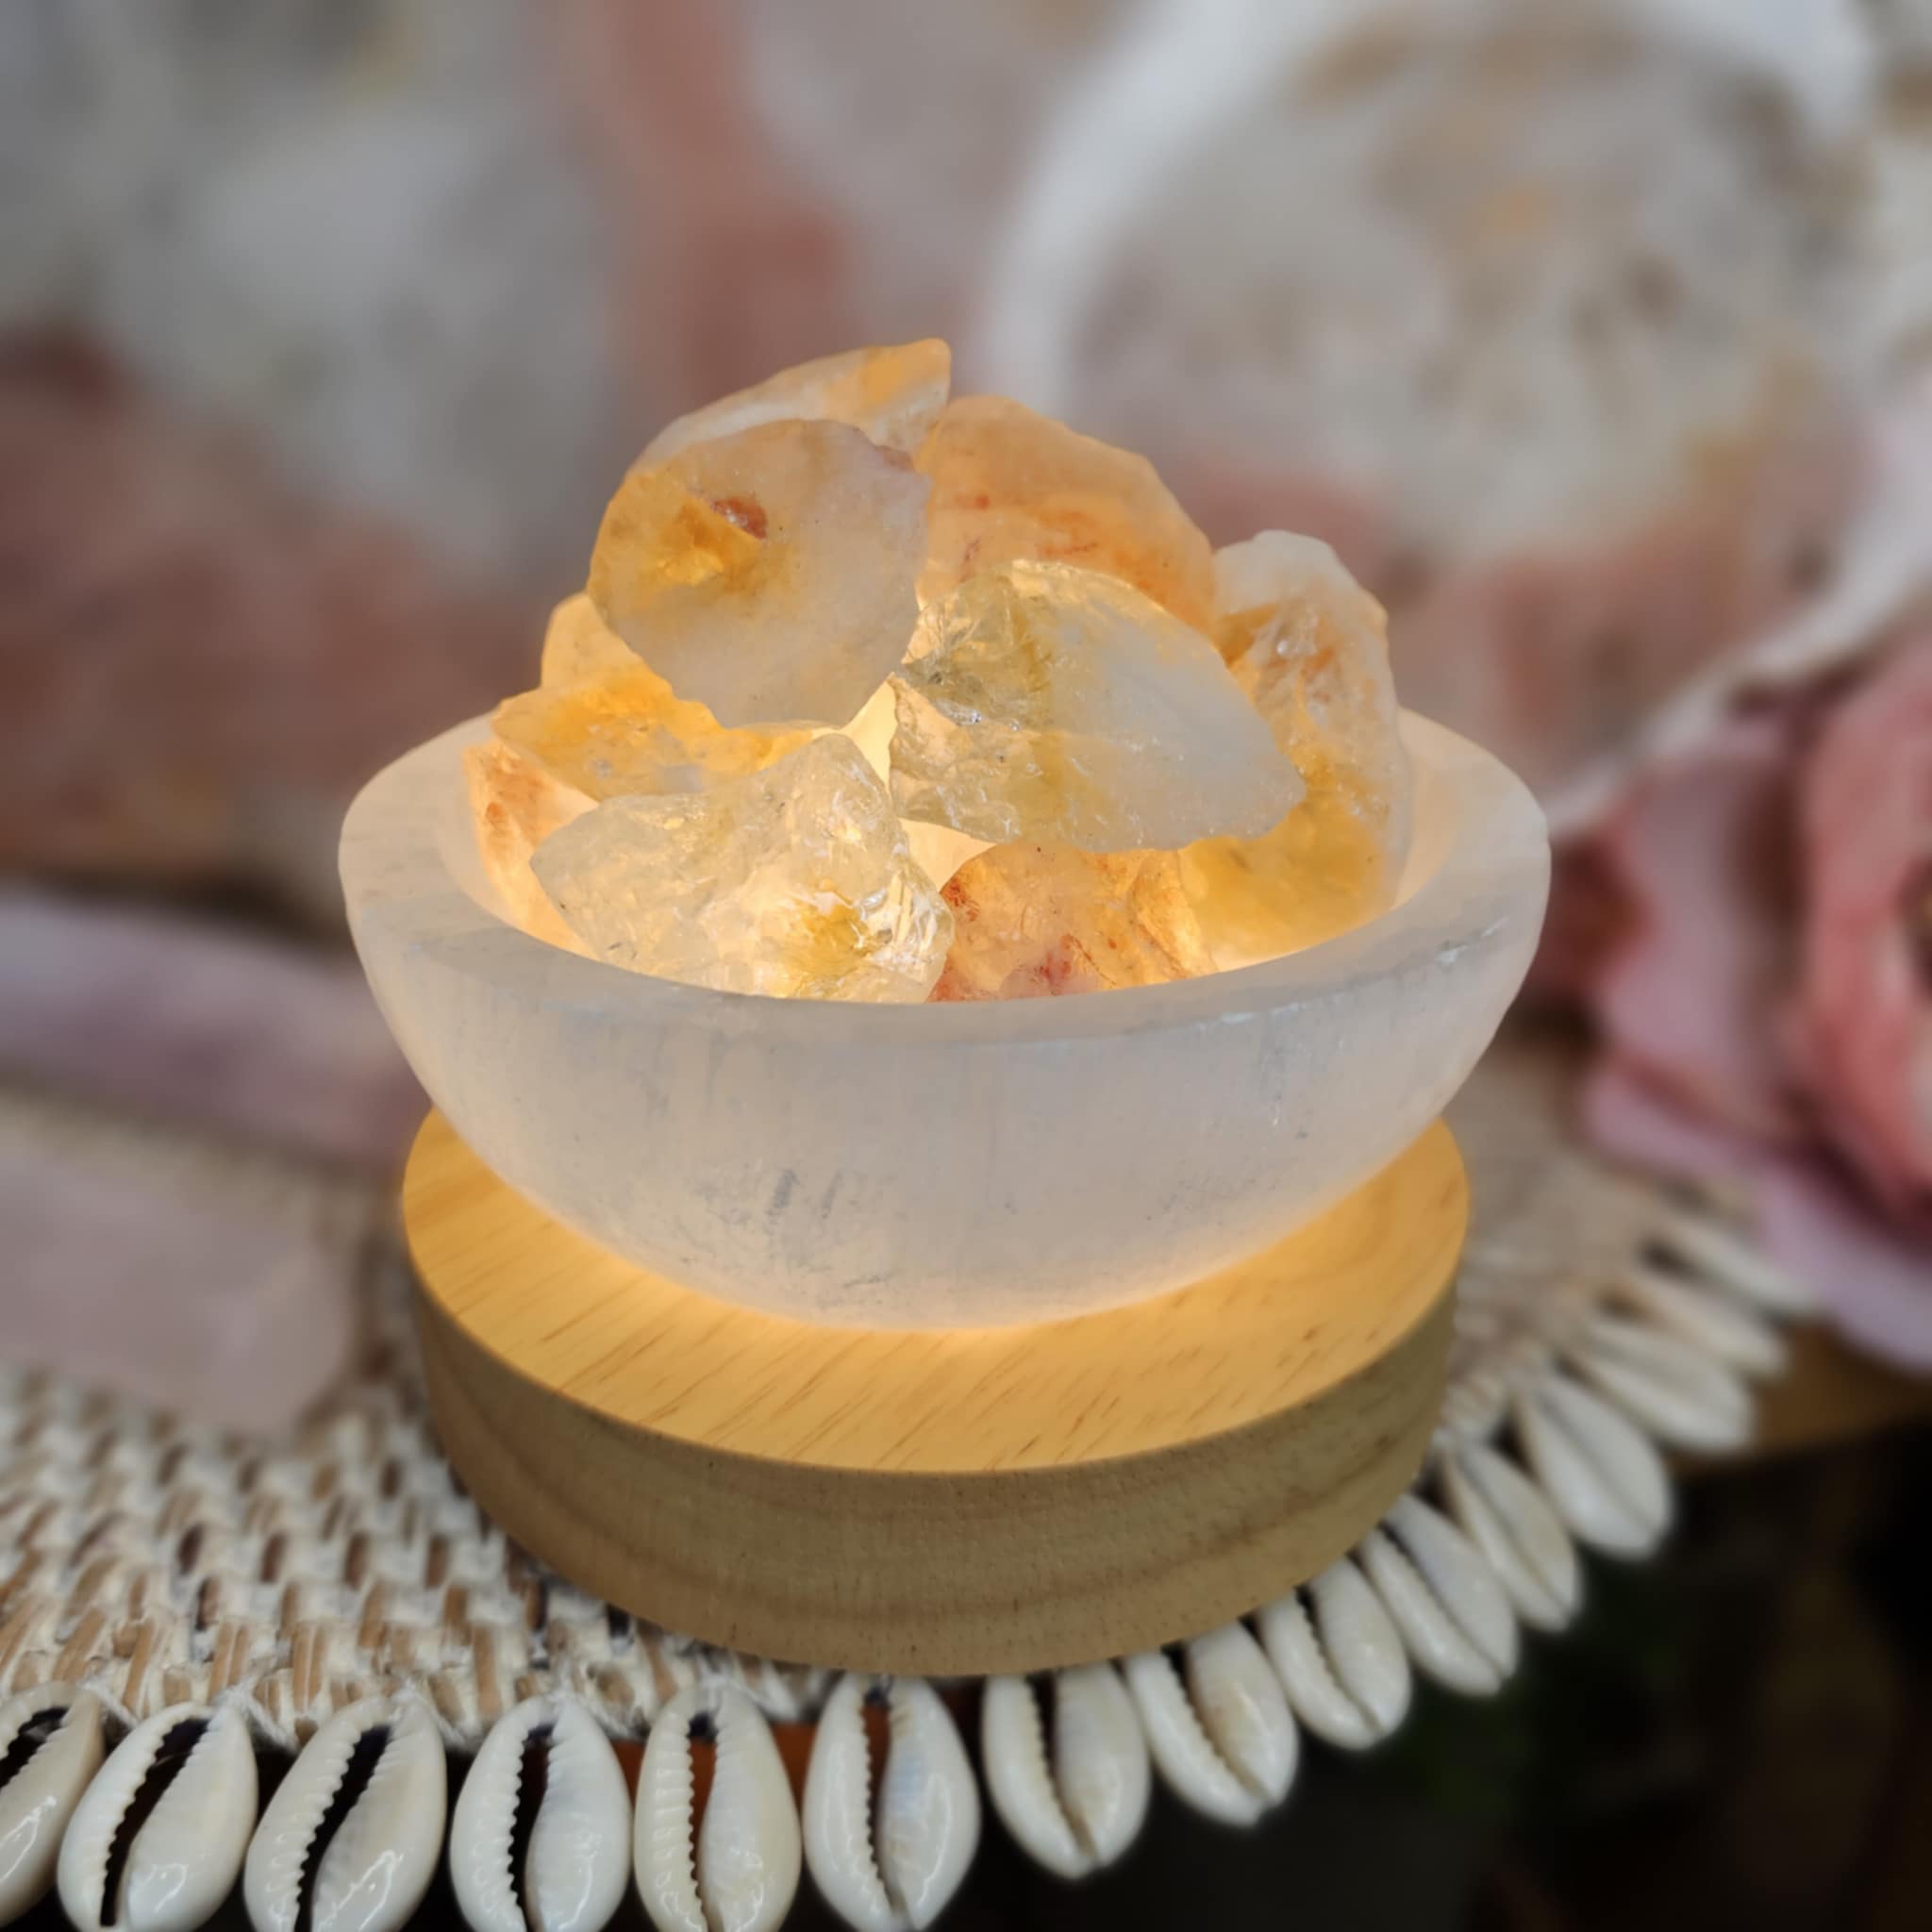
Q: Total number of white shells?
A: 15